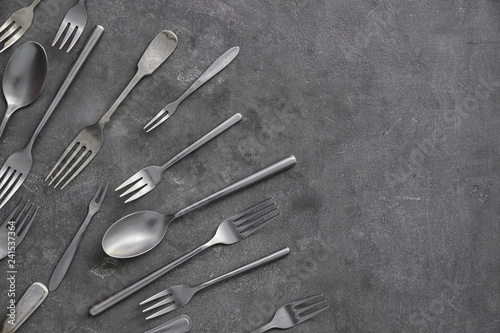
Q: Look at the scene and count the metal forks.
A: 11